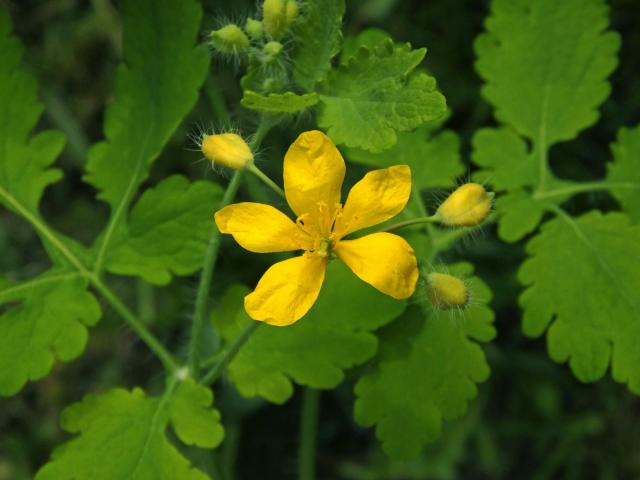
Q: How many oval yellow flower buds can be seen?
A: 3